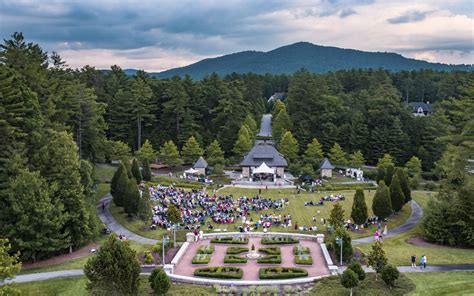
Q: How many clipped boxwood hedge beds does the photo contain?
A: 12